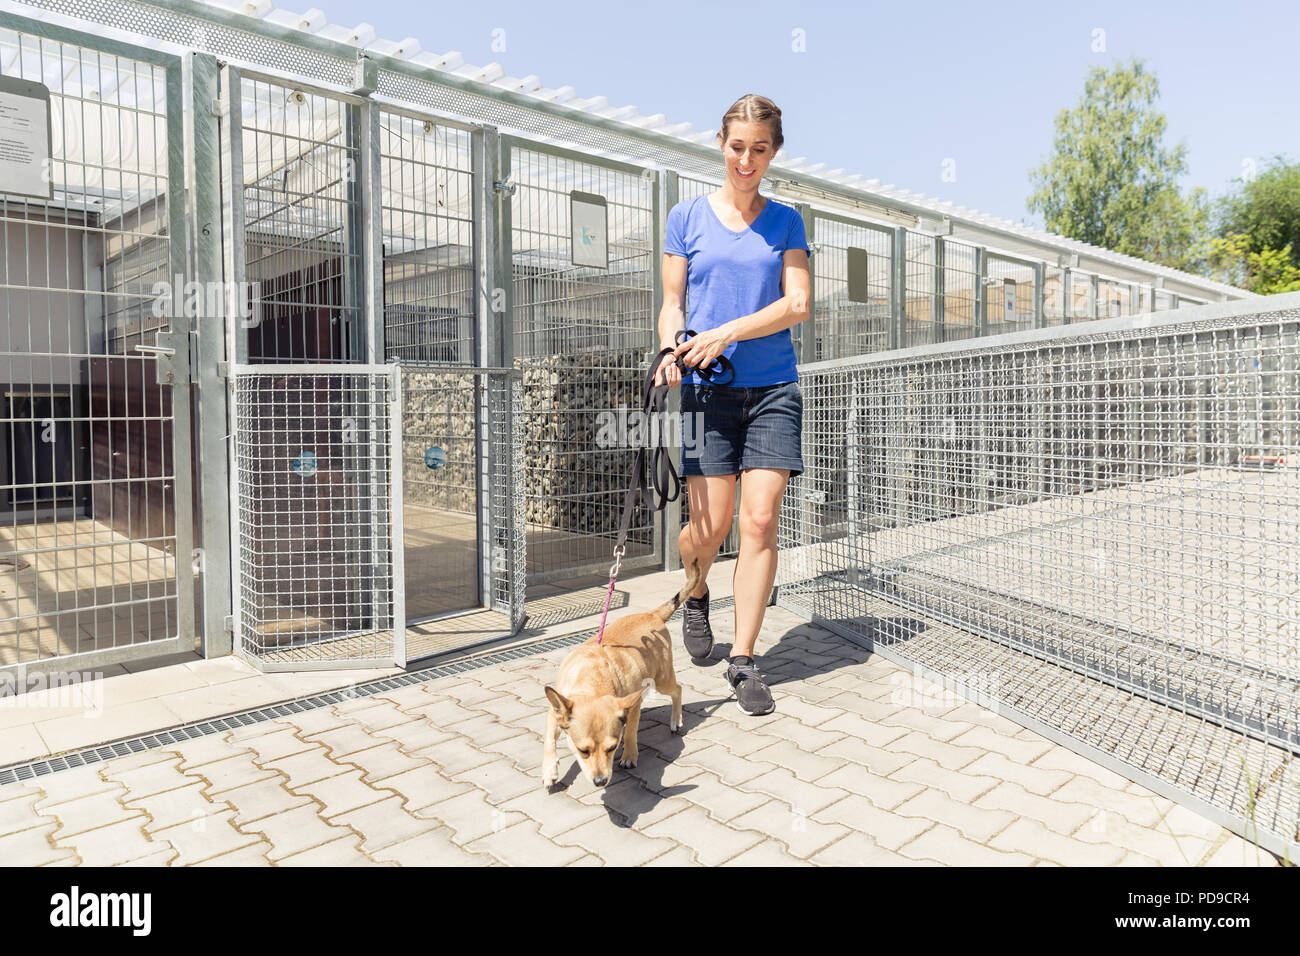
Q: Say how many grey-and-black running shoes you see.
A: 2